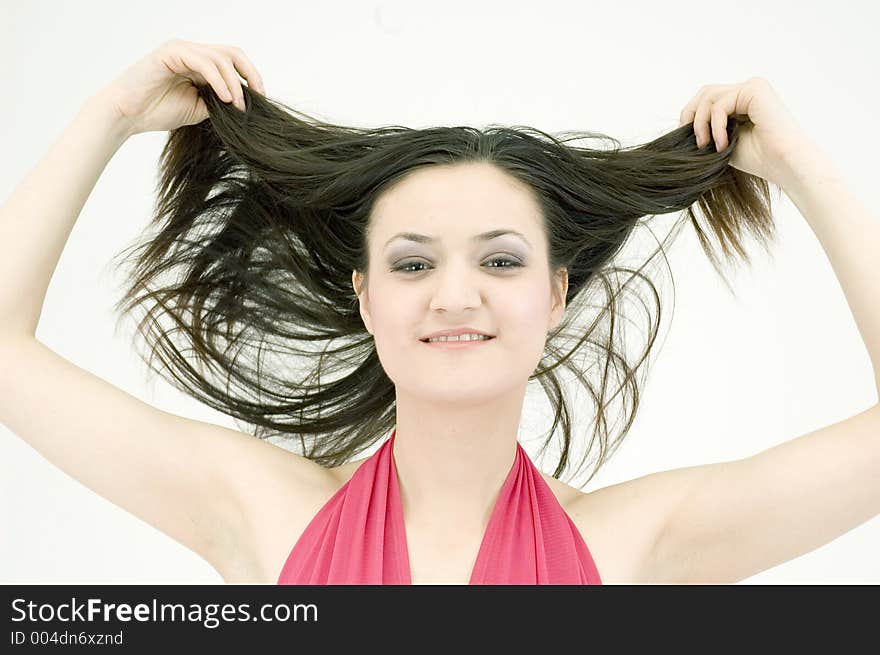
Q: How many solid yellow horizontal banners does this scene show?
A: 0